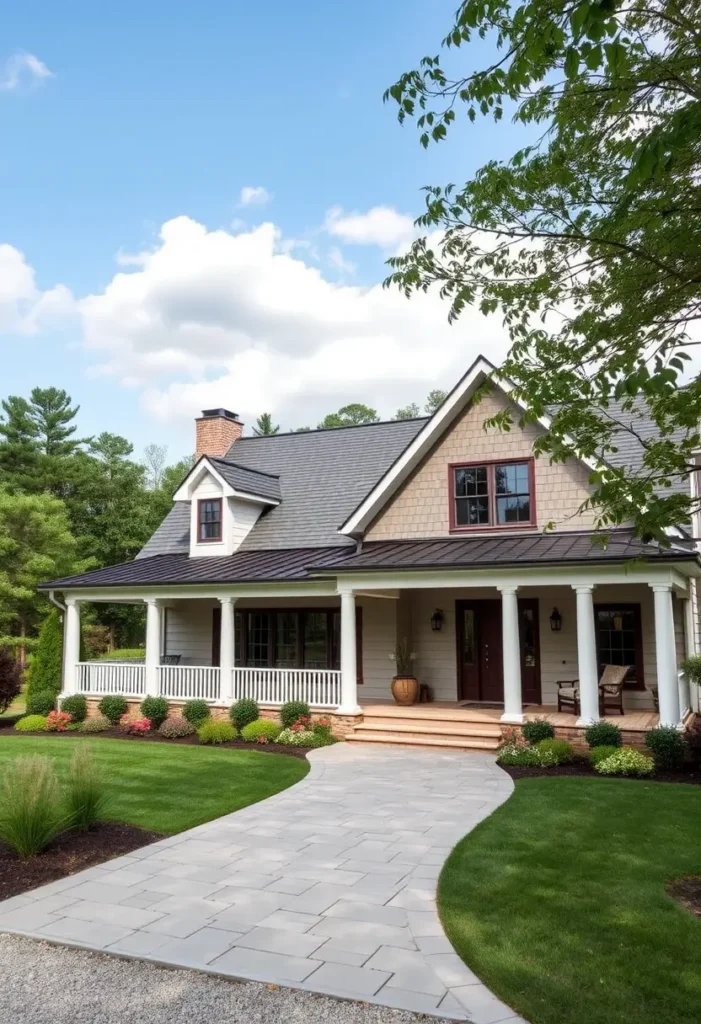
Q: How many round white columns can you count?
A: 7